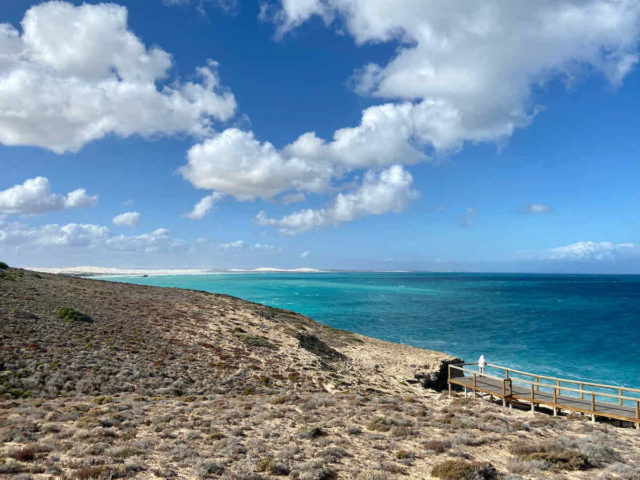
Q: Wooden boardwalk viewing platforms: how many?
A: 1